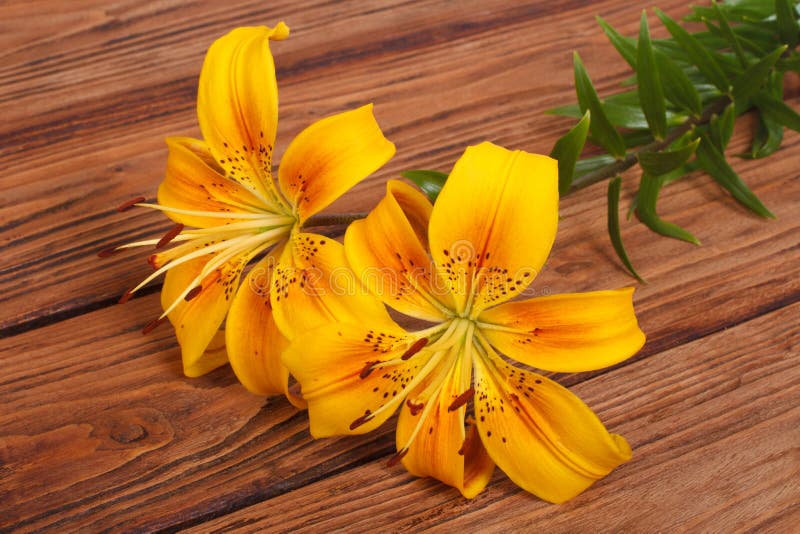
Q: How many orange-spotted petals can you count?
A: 12